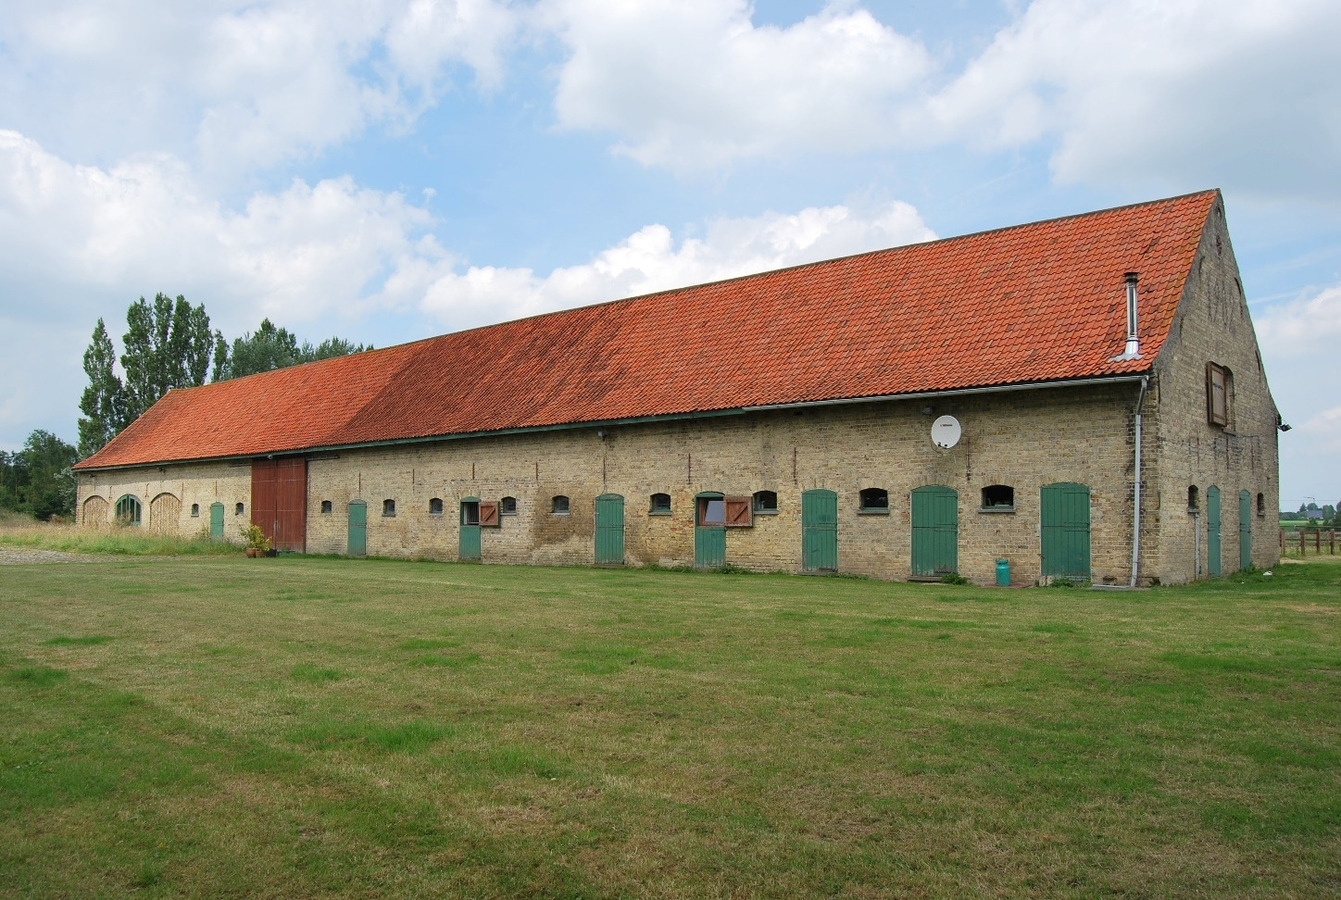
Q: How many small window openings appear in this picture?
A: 13